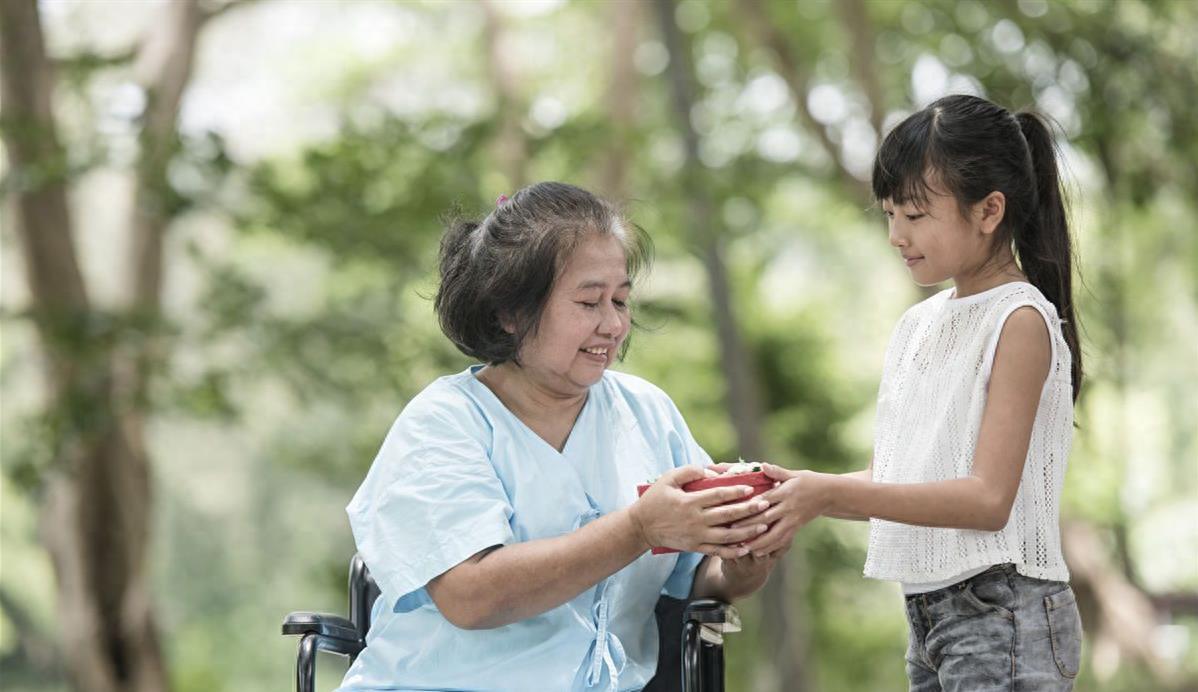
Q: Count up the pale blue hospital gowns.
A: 1